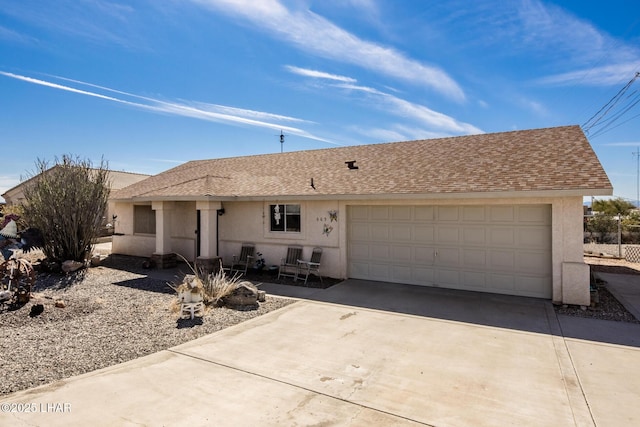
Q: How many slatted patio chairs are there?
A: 3